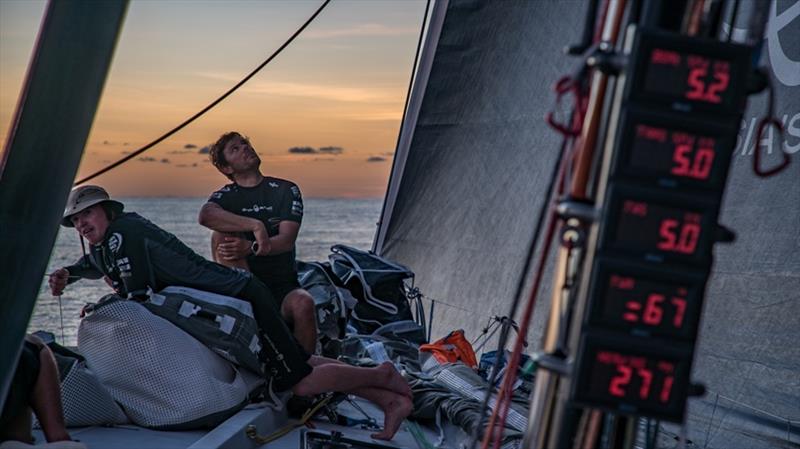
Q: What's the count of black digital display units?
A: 5